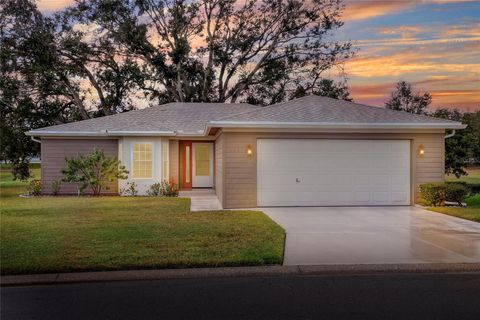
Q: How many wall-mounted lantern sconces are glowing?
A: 2